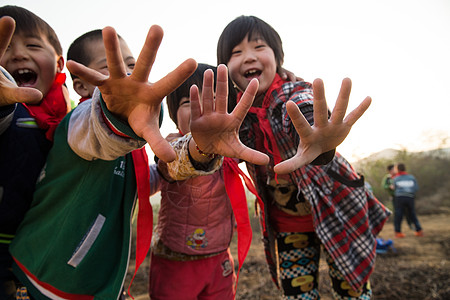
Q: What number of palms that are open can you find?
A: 4